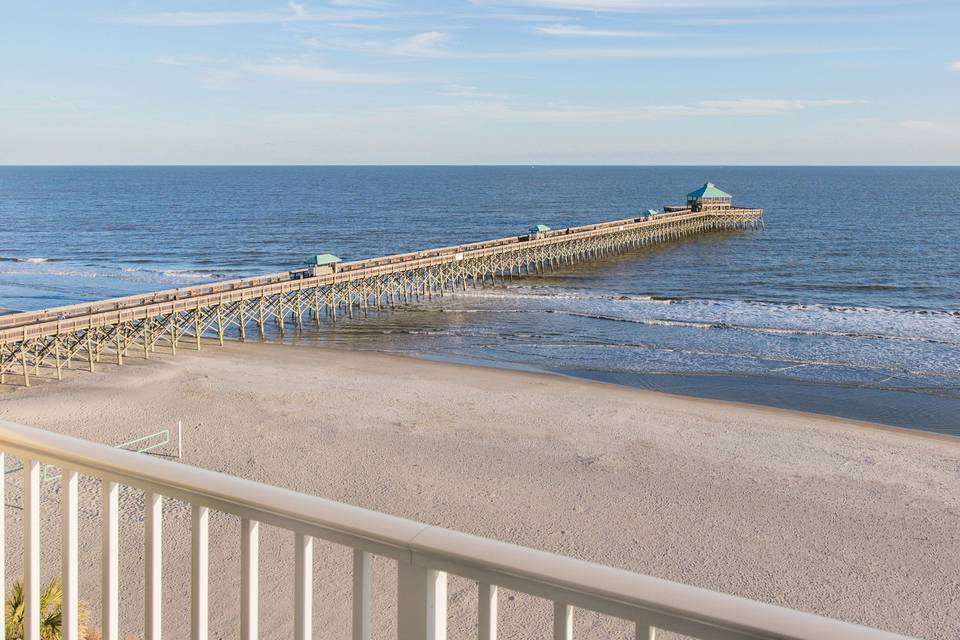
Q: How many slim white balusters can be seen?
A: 12